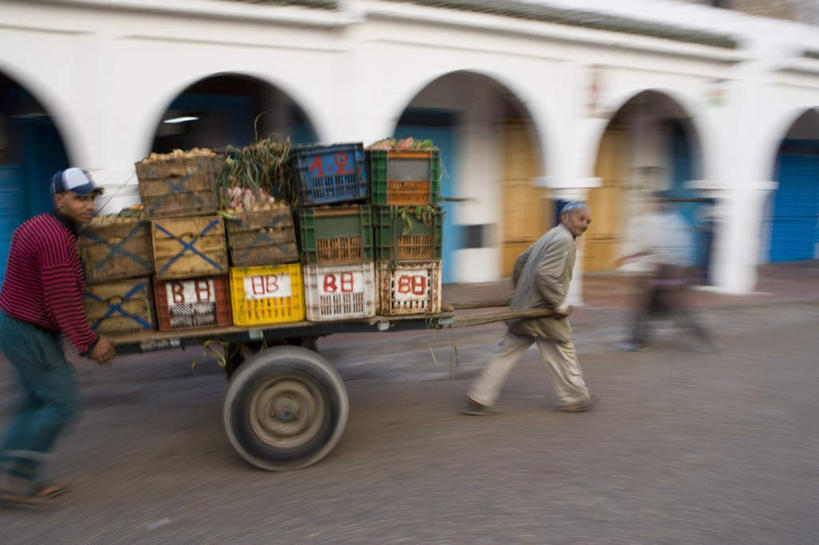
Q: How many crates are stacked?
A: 13